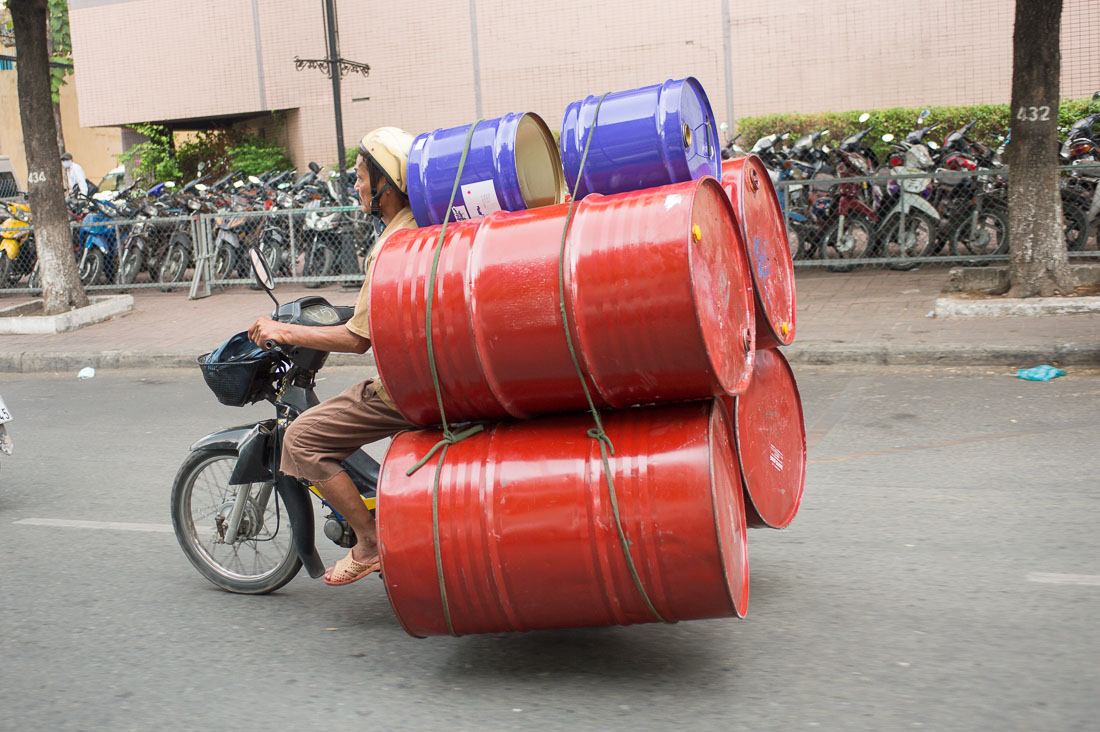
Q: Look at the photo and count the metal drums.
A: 6